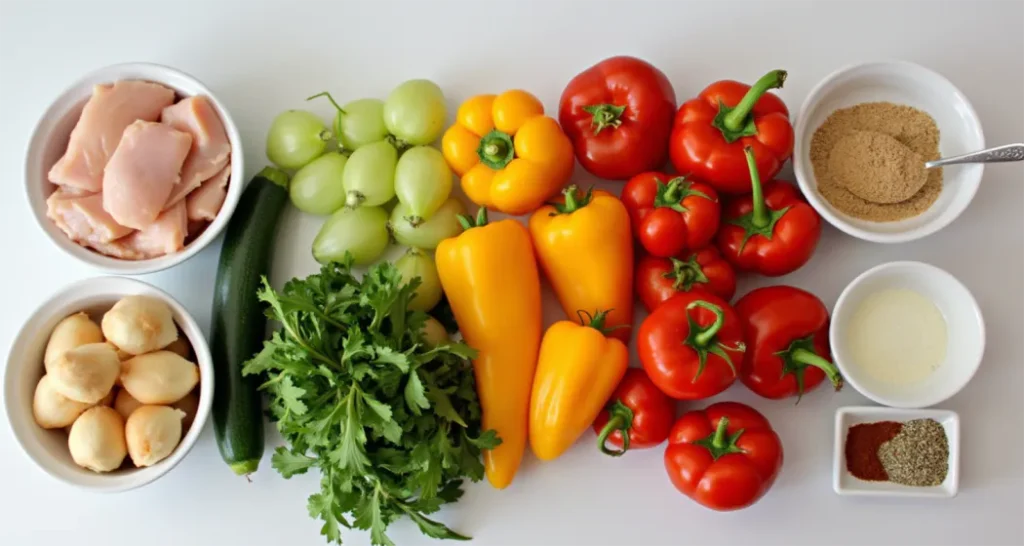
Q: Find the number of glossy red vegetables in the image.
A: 9